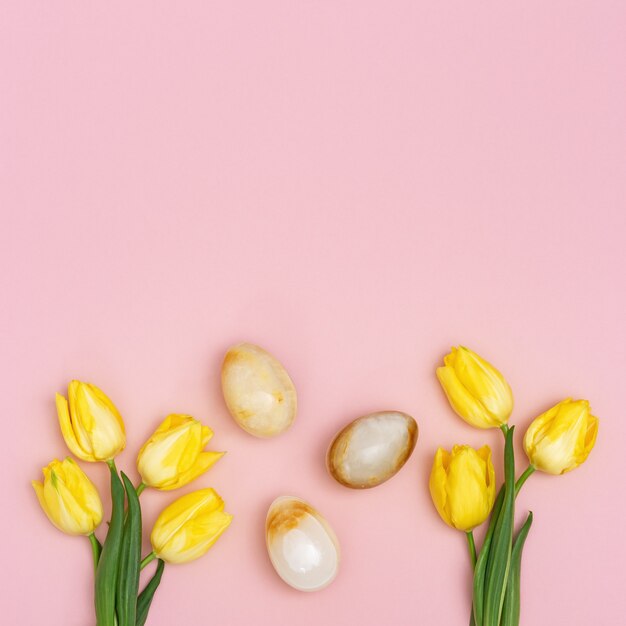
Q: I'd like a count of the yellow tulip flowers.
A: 7